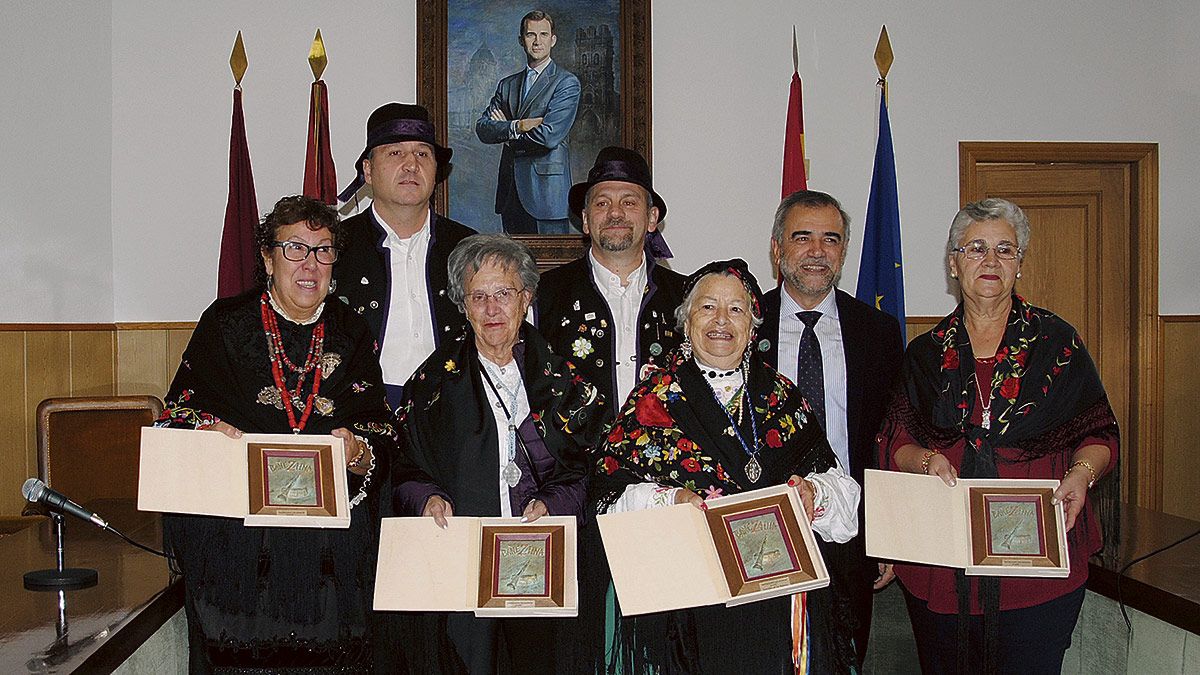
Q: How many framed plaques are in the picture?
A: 4